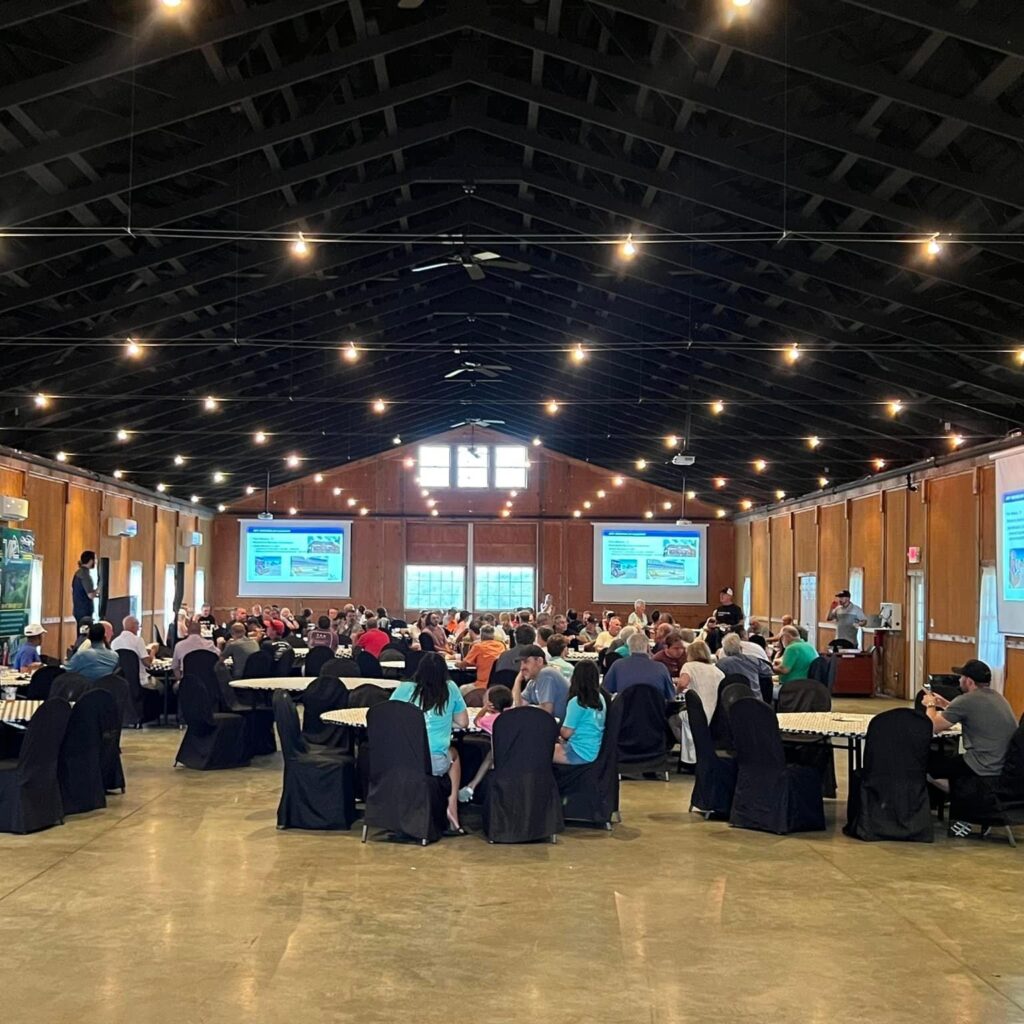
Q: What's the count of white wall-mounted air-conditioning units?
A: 3